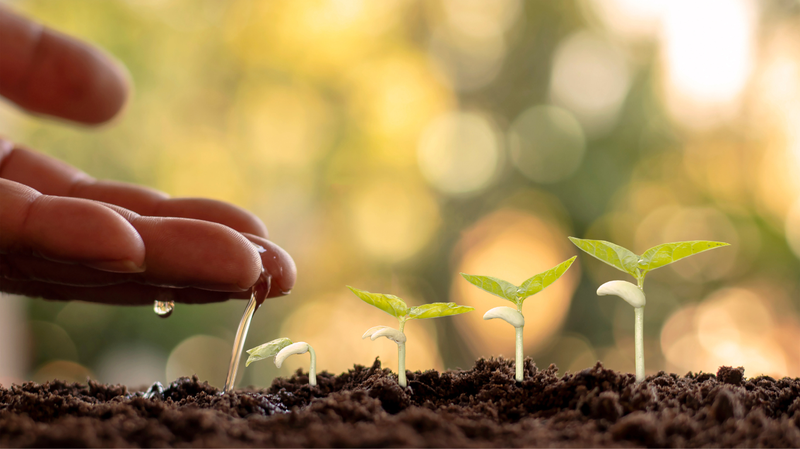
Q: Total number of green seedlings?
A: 4